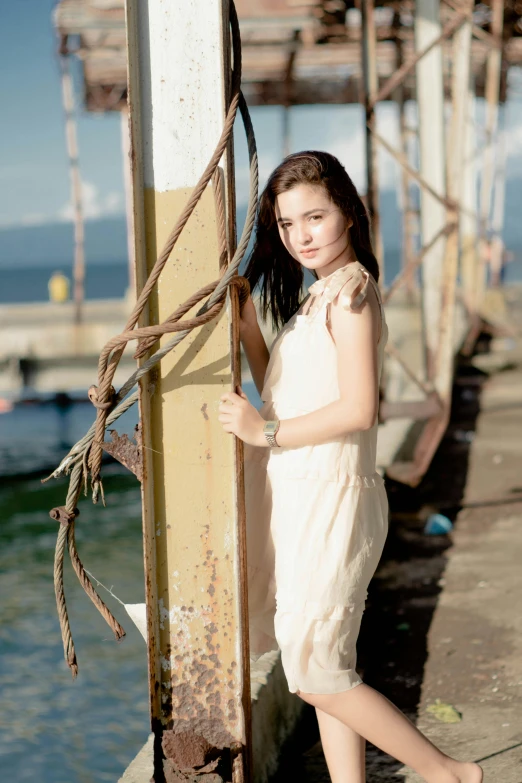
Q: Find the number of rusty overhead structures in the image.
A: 1